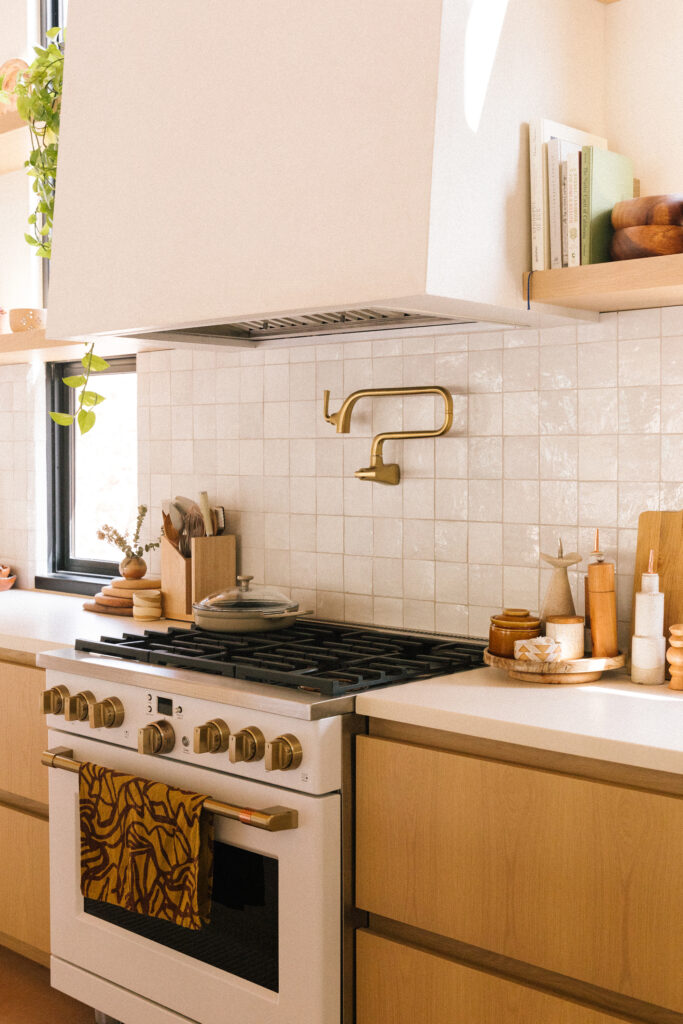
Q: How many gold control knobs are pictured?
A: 7